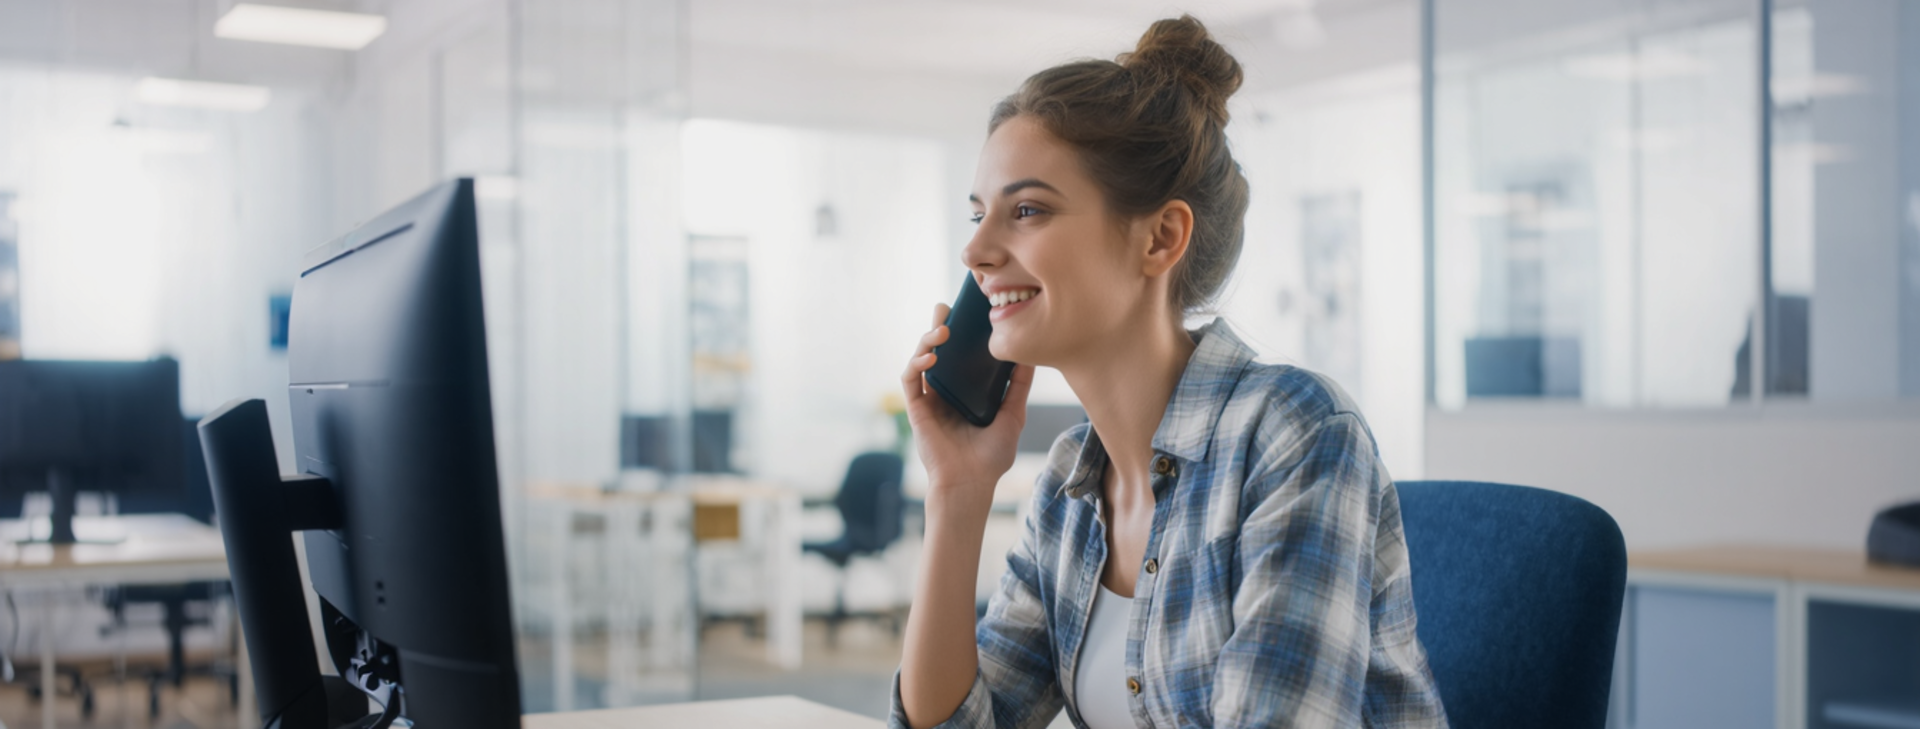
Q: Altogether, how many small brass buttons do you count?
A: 3